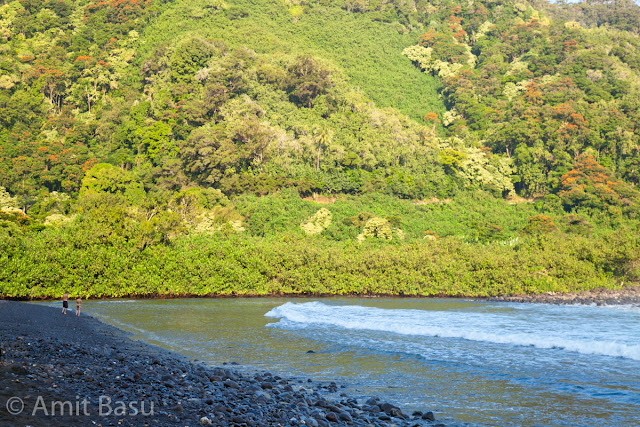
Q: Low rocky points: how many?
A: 1